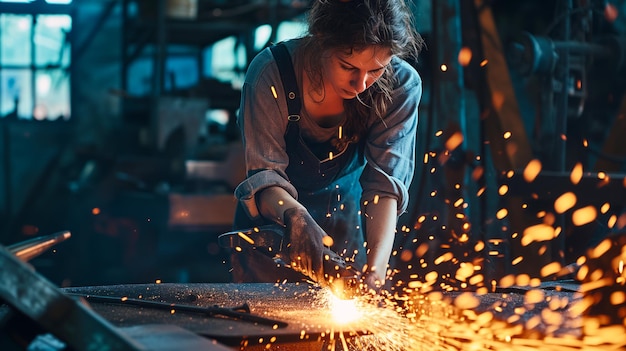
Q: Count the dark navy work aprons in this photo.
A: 1